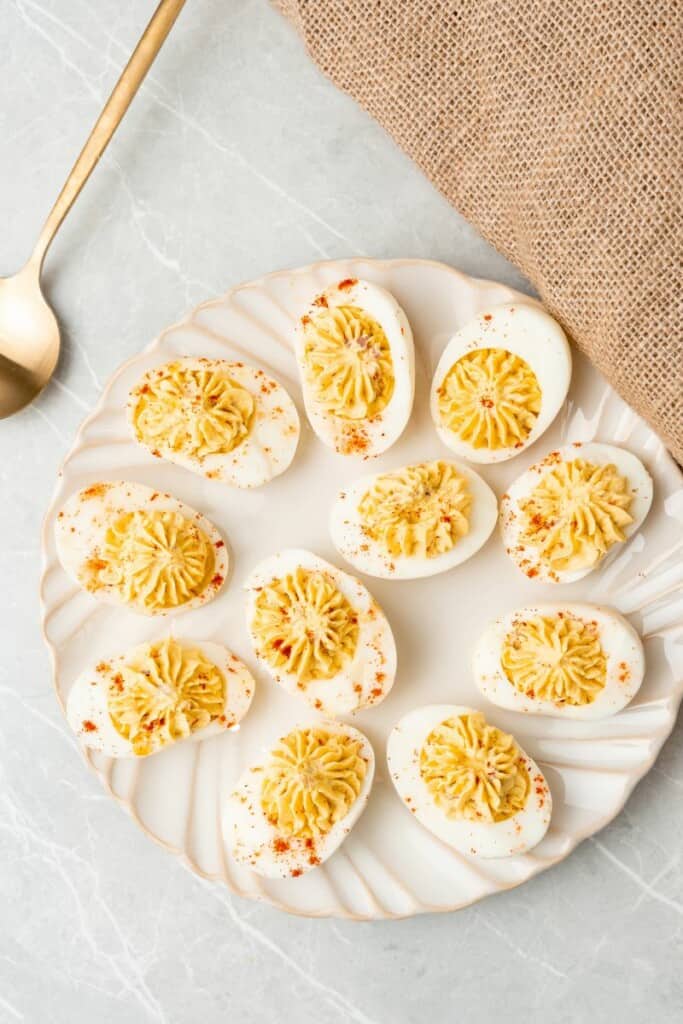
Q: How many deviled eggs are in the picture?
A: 11